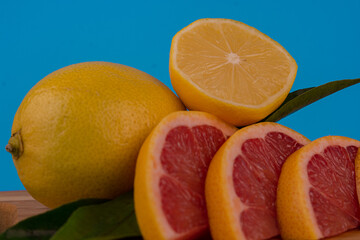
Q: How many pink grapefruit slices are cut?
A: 3